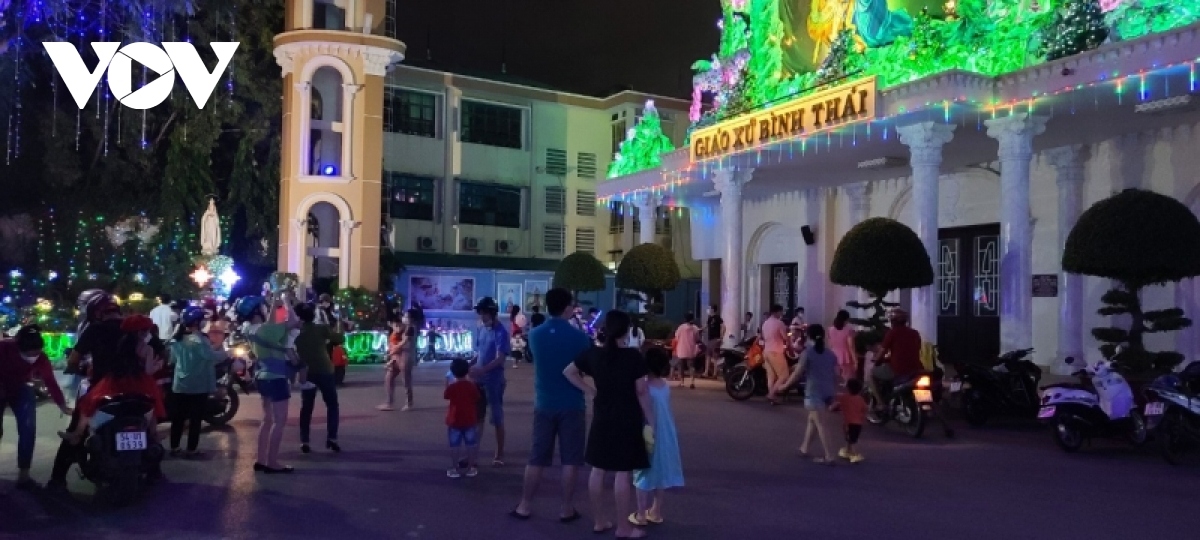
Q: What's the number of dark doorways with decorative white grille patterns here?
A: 2